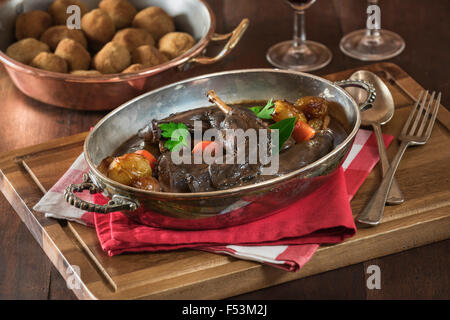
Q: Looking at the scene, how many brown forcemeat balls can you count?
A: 15